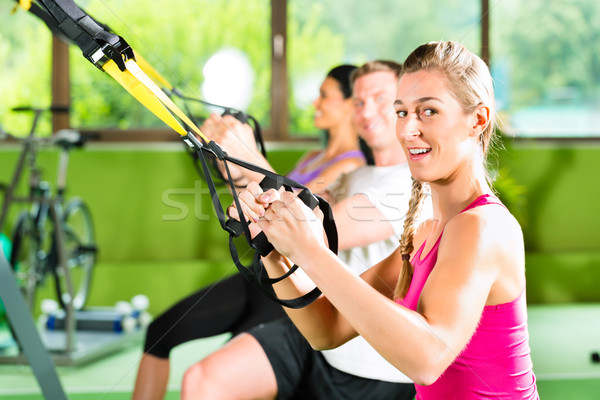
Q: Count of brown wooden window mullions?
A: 3